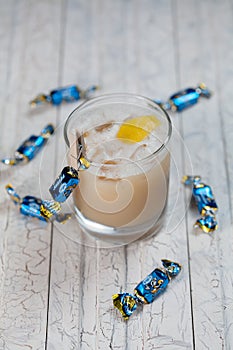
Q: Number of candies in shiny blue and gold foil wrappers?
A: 7